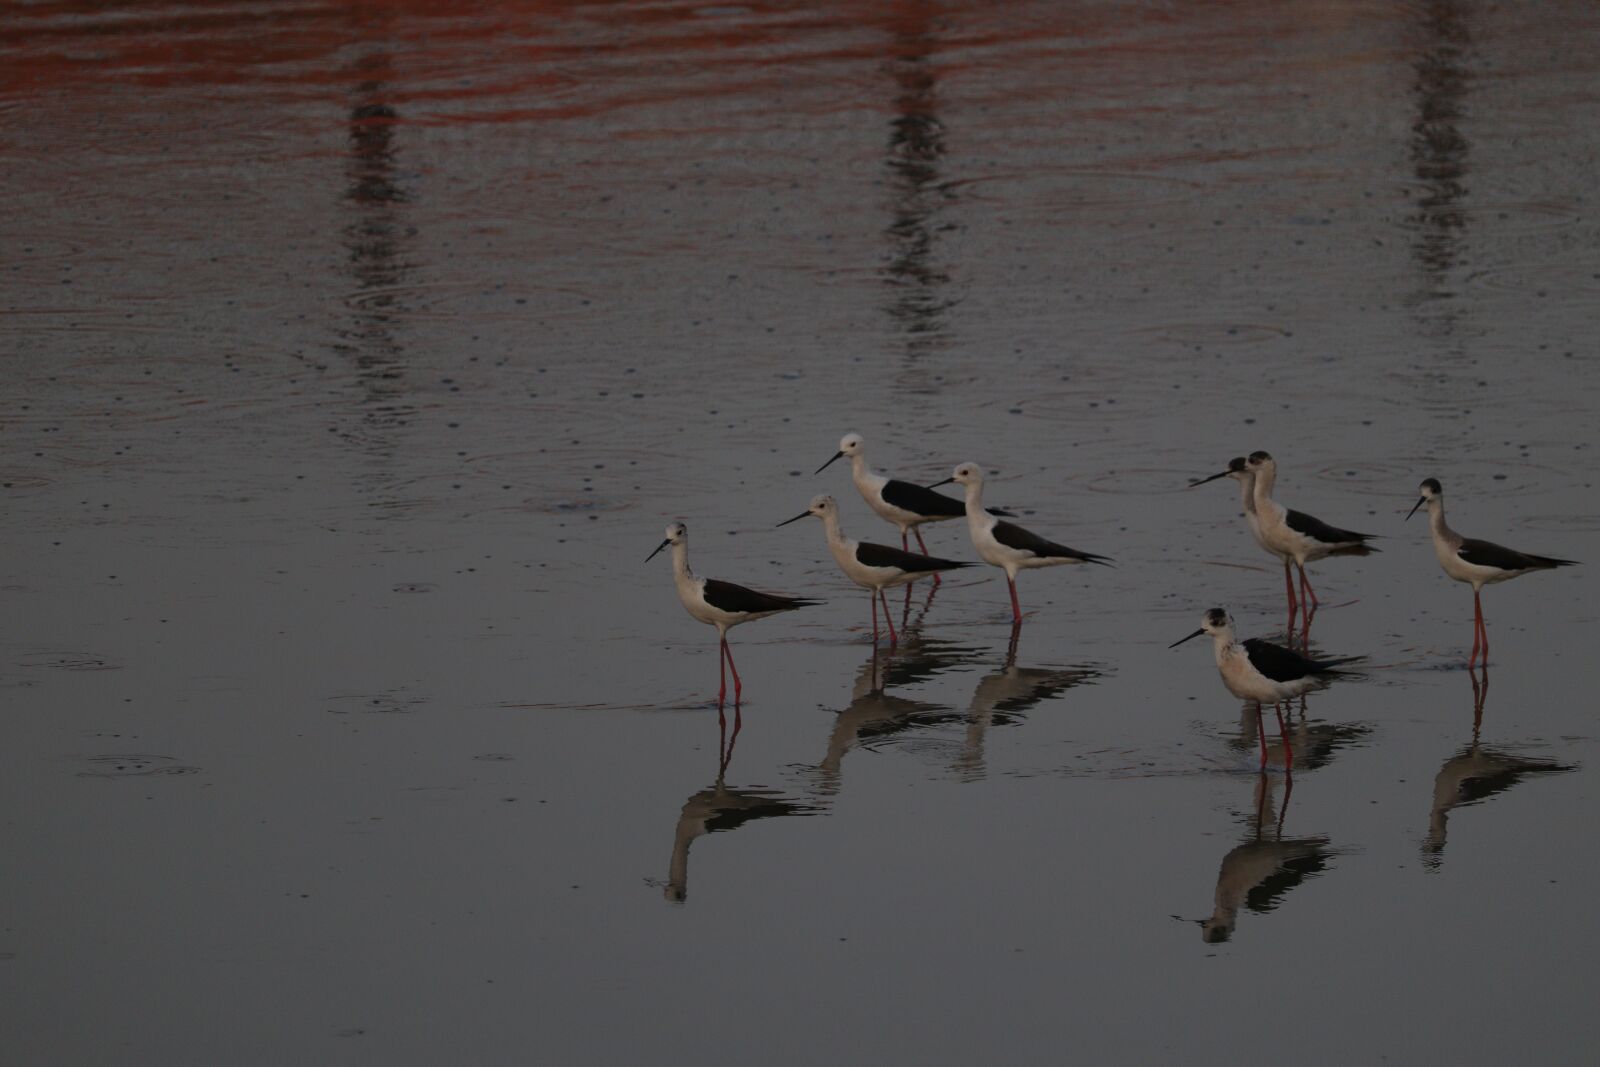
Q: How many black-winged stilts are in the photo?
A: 8